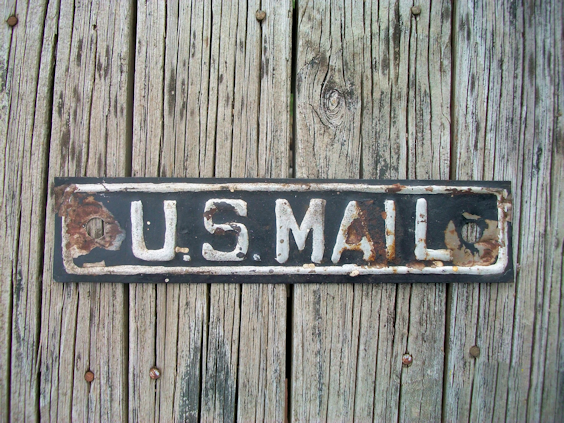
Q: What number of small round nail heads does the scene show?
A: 7